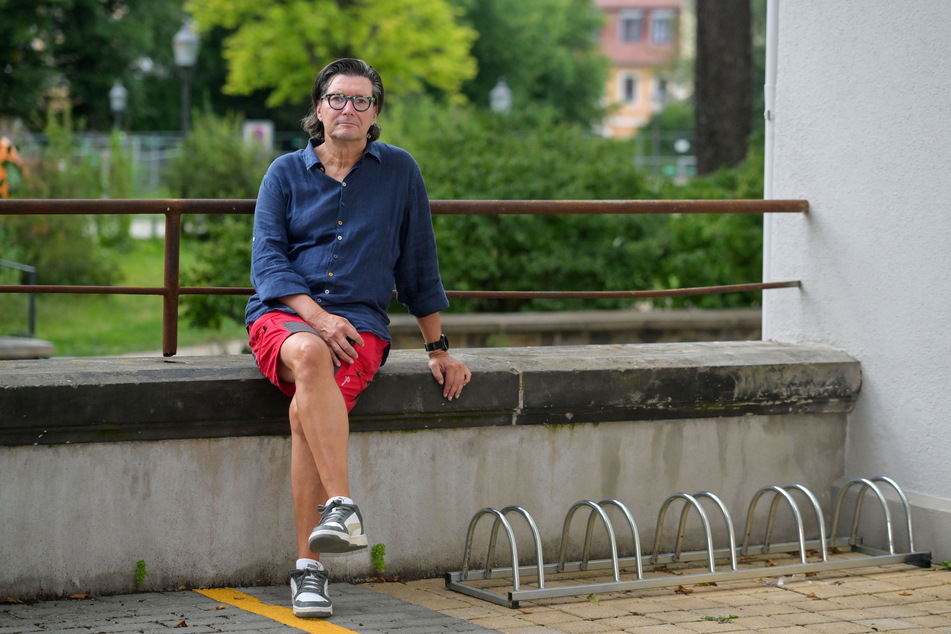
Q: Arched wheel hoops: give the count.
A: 10